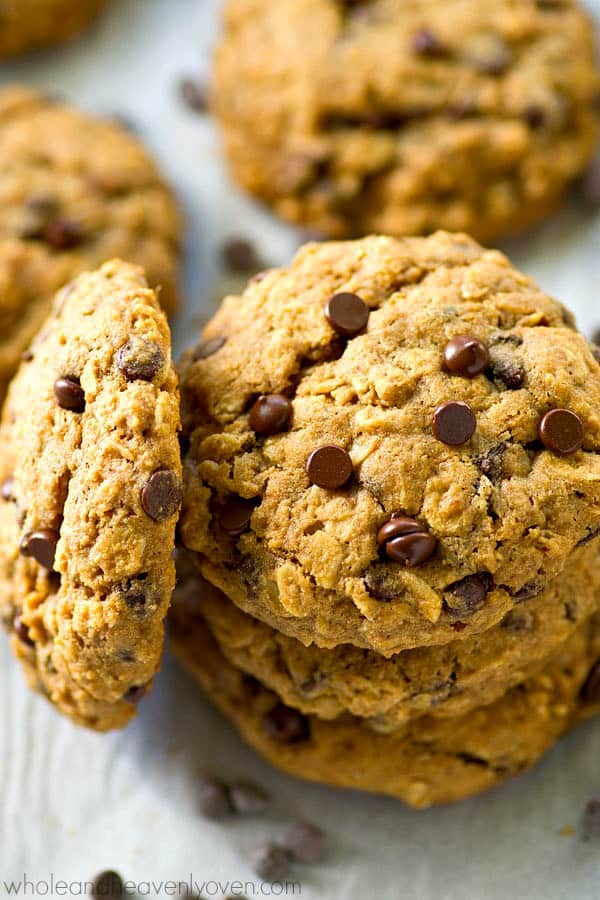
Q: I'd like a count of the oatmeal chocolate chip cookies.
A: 7